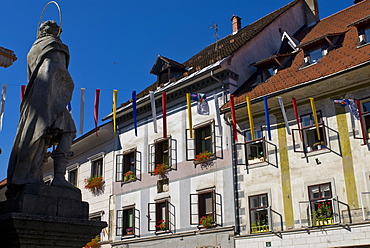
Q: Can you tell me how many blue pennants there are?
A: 2